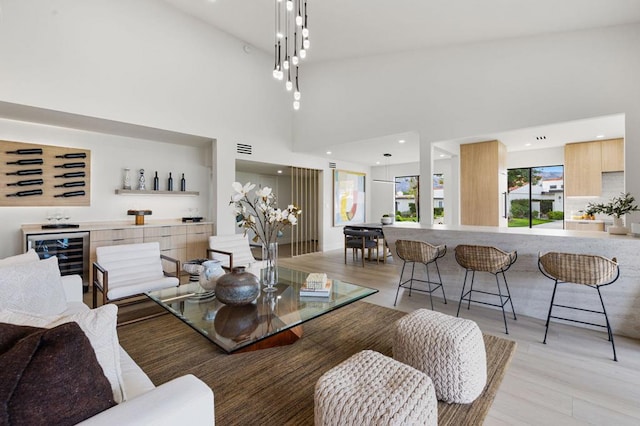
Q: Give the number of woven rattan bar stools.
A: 3